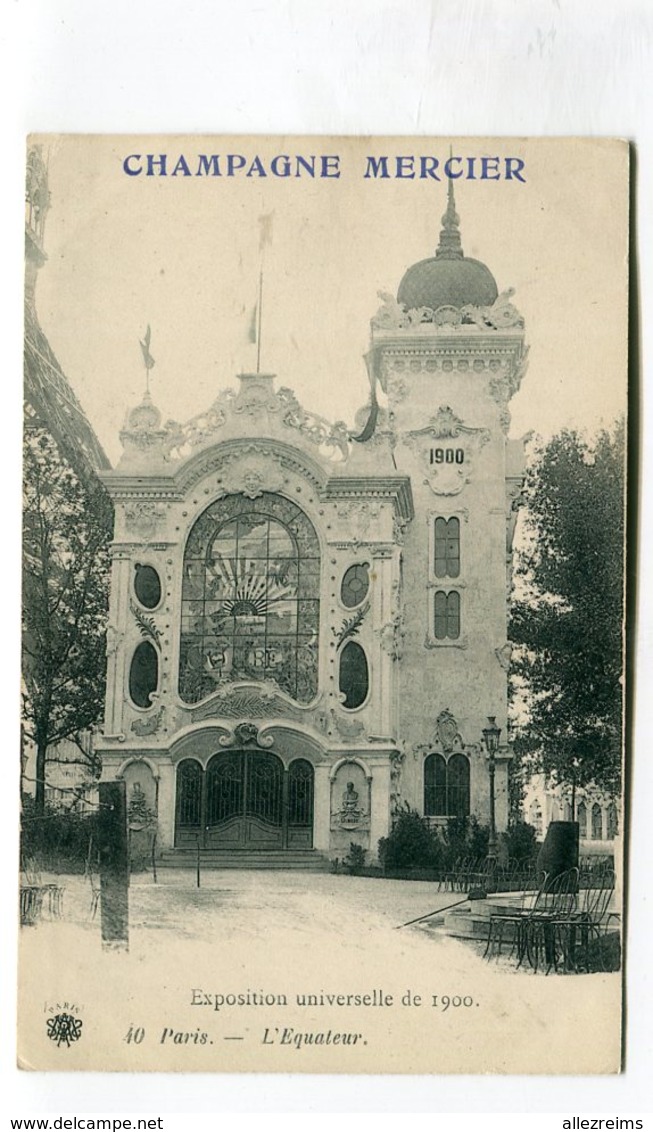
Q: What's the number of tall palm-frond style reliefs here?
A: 2